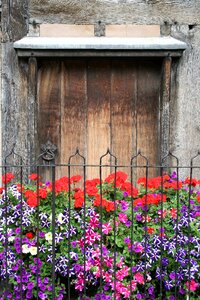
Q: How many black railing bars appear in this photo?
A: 13